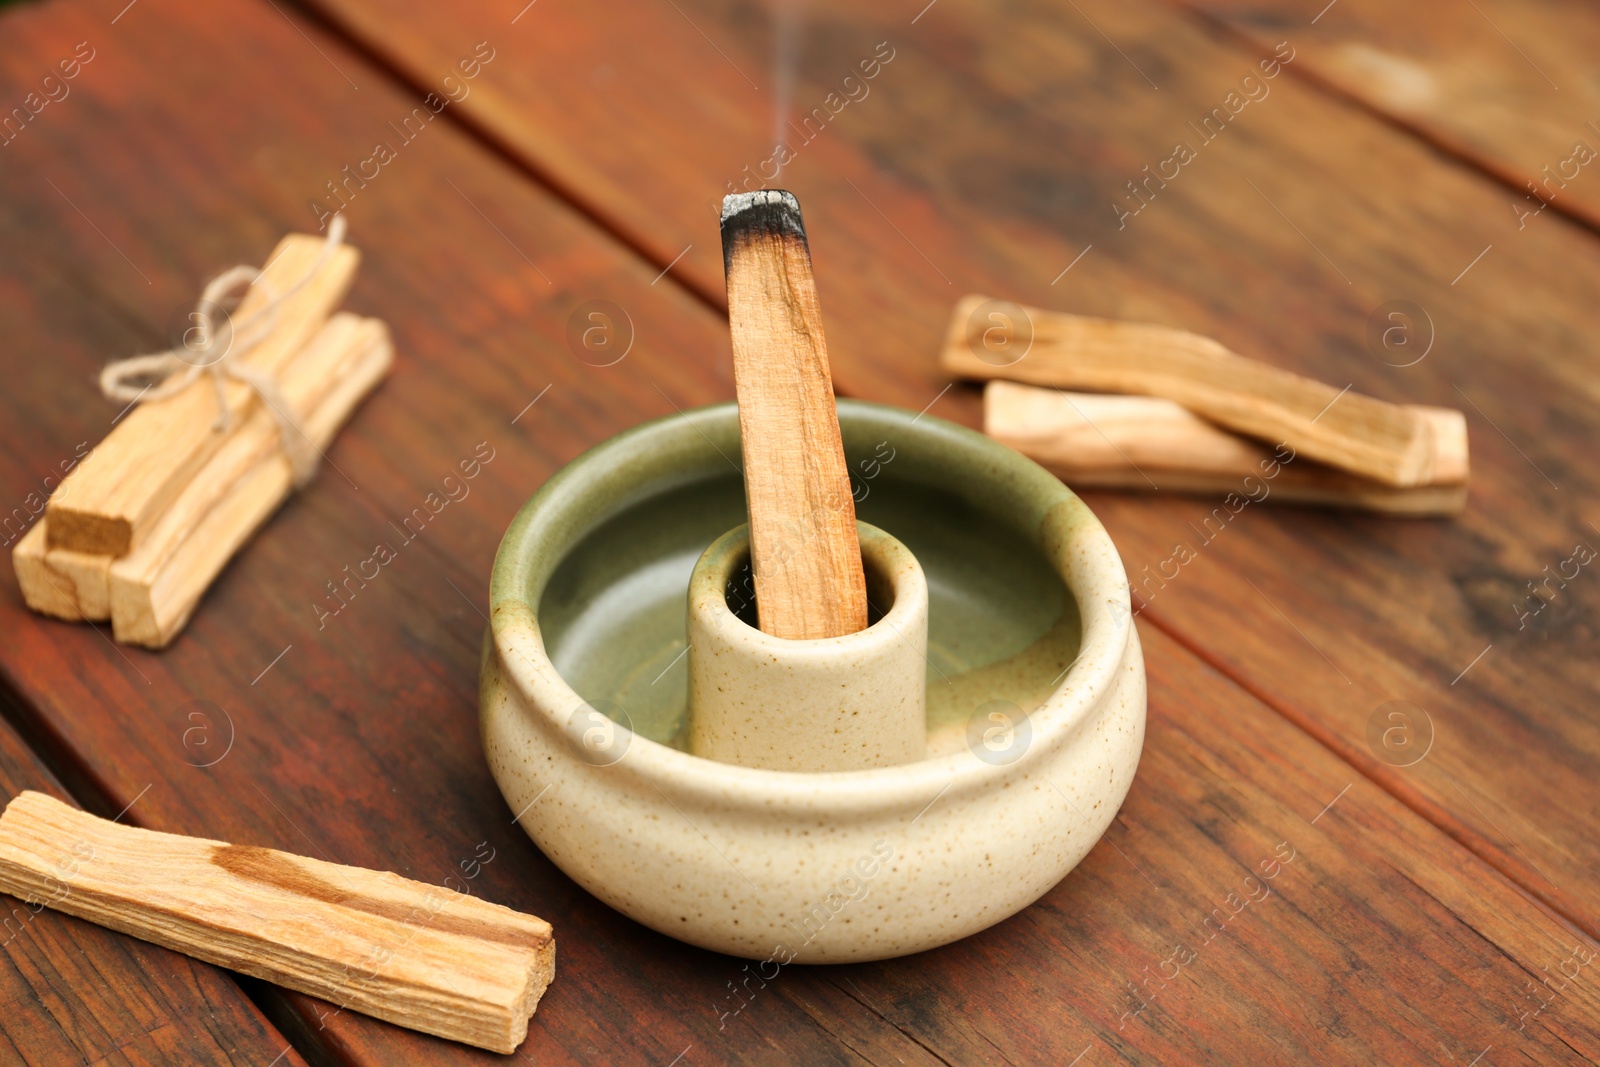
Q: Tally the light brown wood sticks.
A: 7